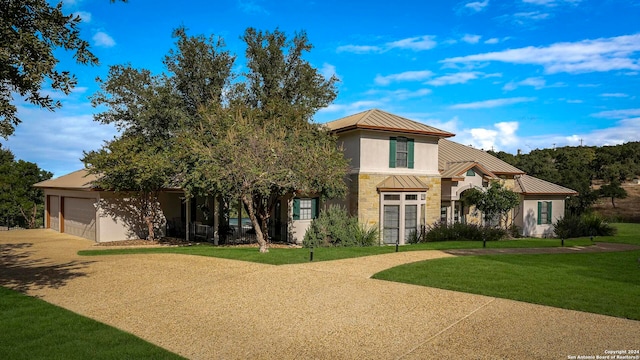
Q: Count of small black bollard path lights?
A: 5